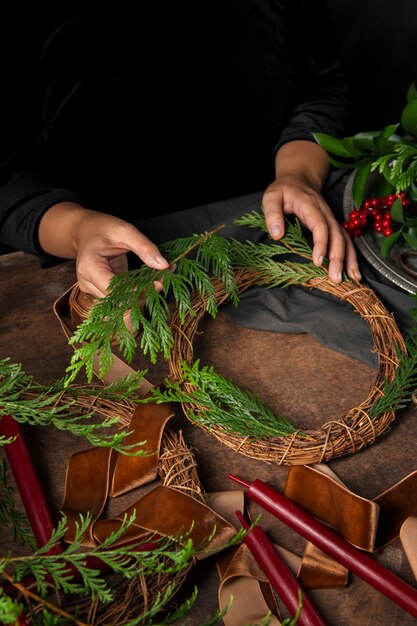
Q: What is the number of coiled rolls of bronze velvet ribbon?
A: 1